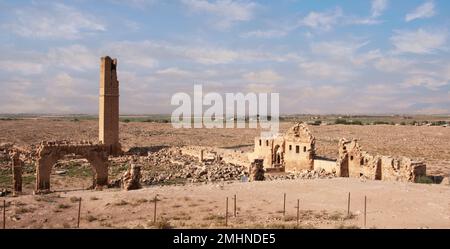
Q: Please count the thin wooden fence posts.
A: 9